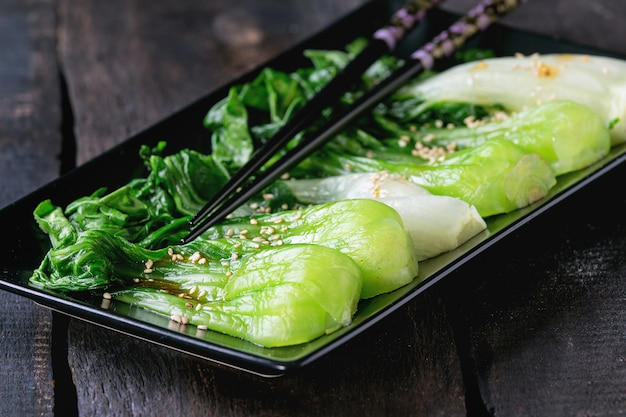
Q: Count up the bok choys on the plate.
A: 6